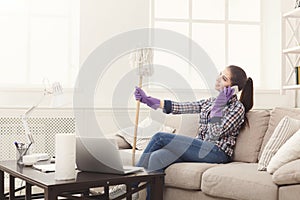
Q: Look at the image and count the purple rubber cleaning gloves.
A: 2